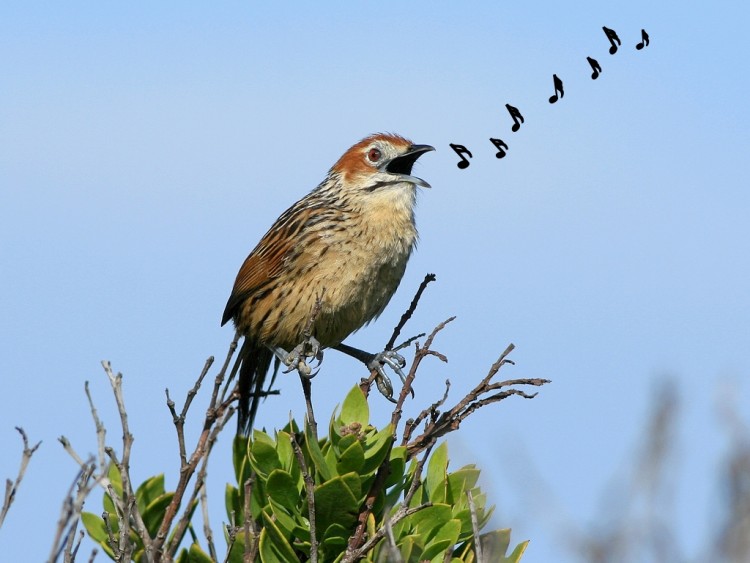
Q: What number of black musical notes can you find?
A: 7